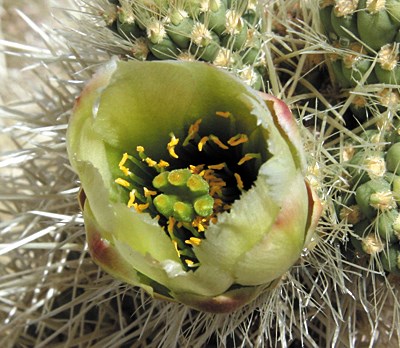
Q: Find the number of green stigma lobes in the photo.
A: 6